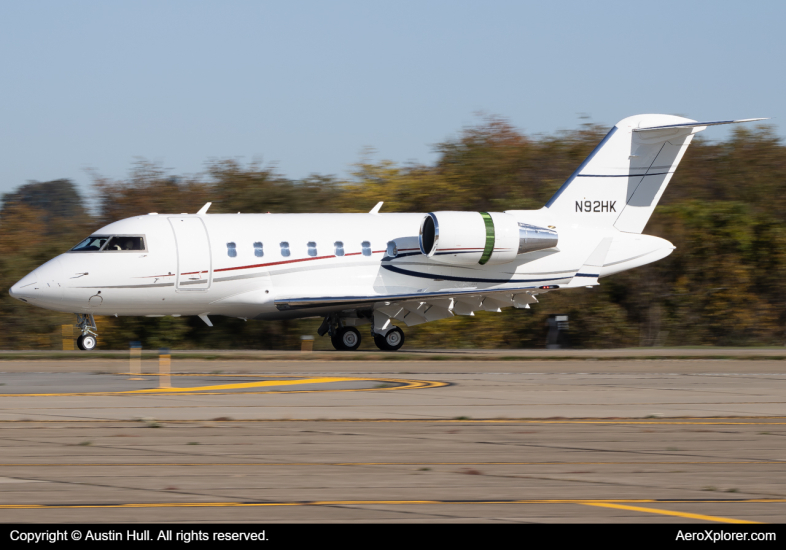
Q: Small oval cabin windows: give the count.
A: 7